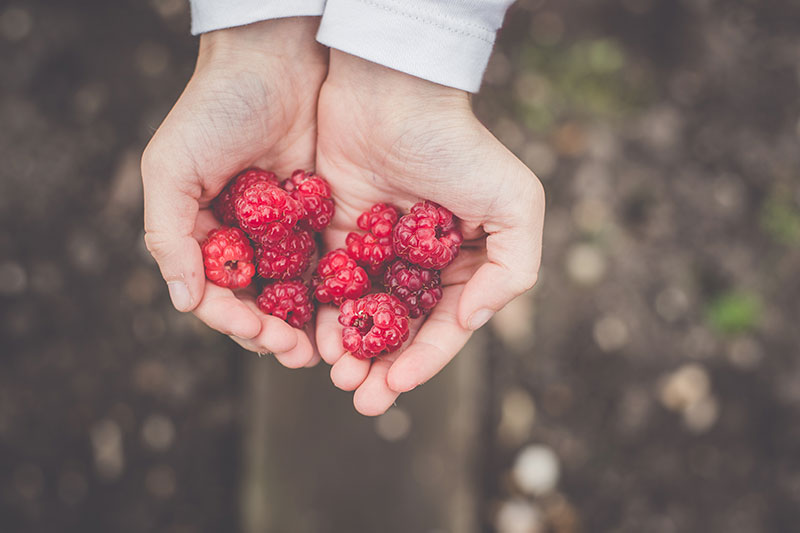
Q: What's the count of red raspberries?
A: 11